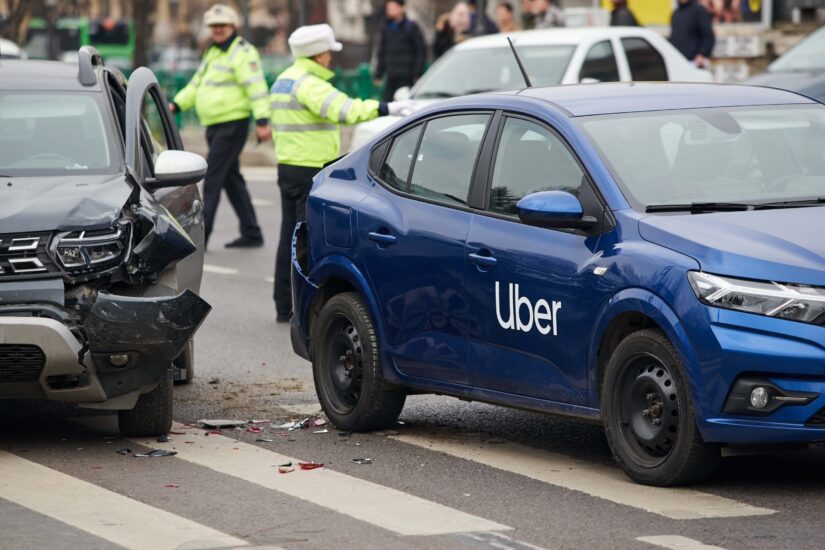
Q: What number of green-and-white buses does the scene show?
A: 1